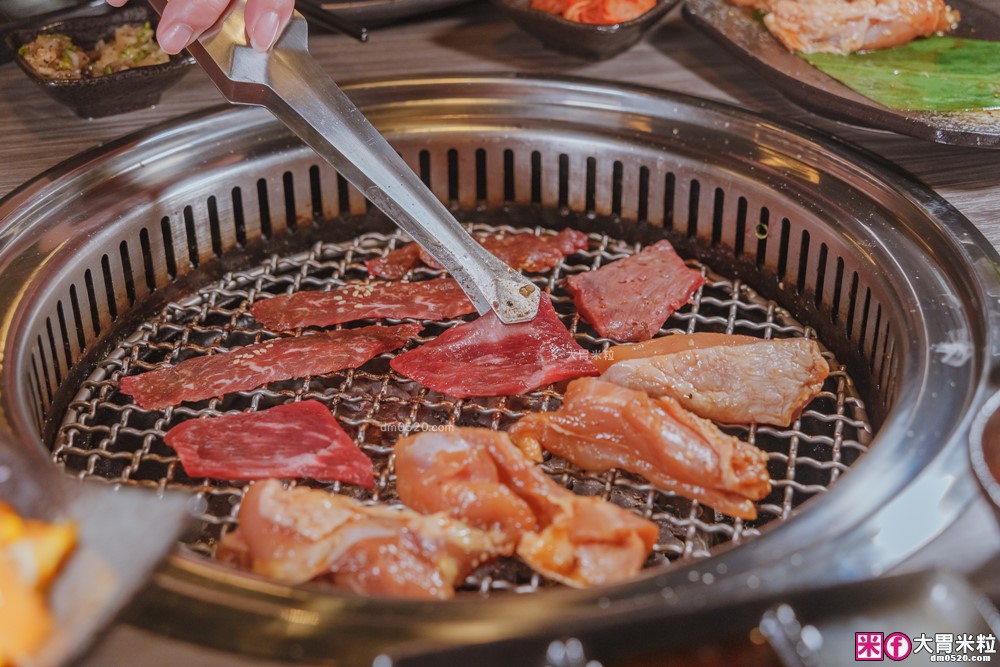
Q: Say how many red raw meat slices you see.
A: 6